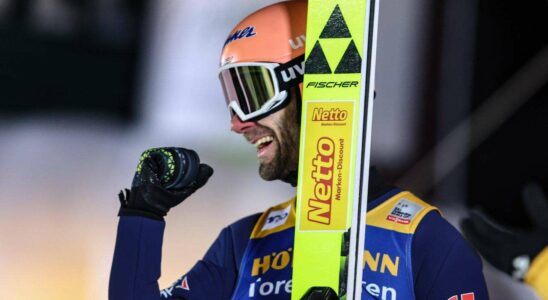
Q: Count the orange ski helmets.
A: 1